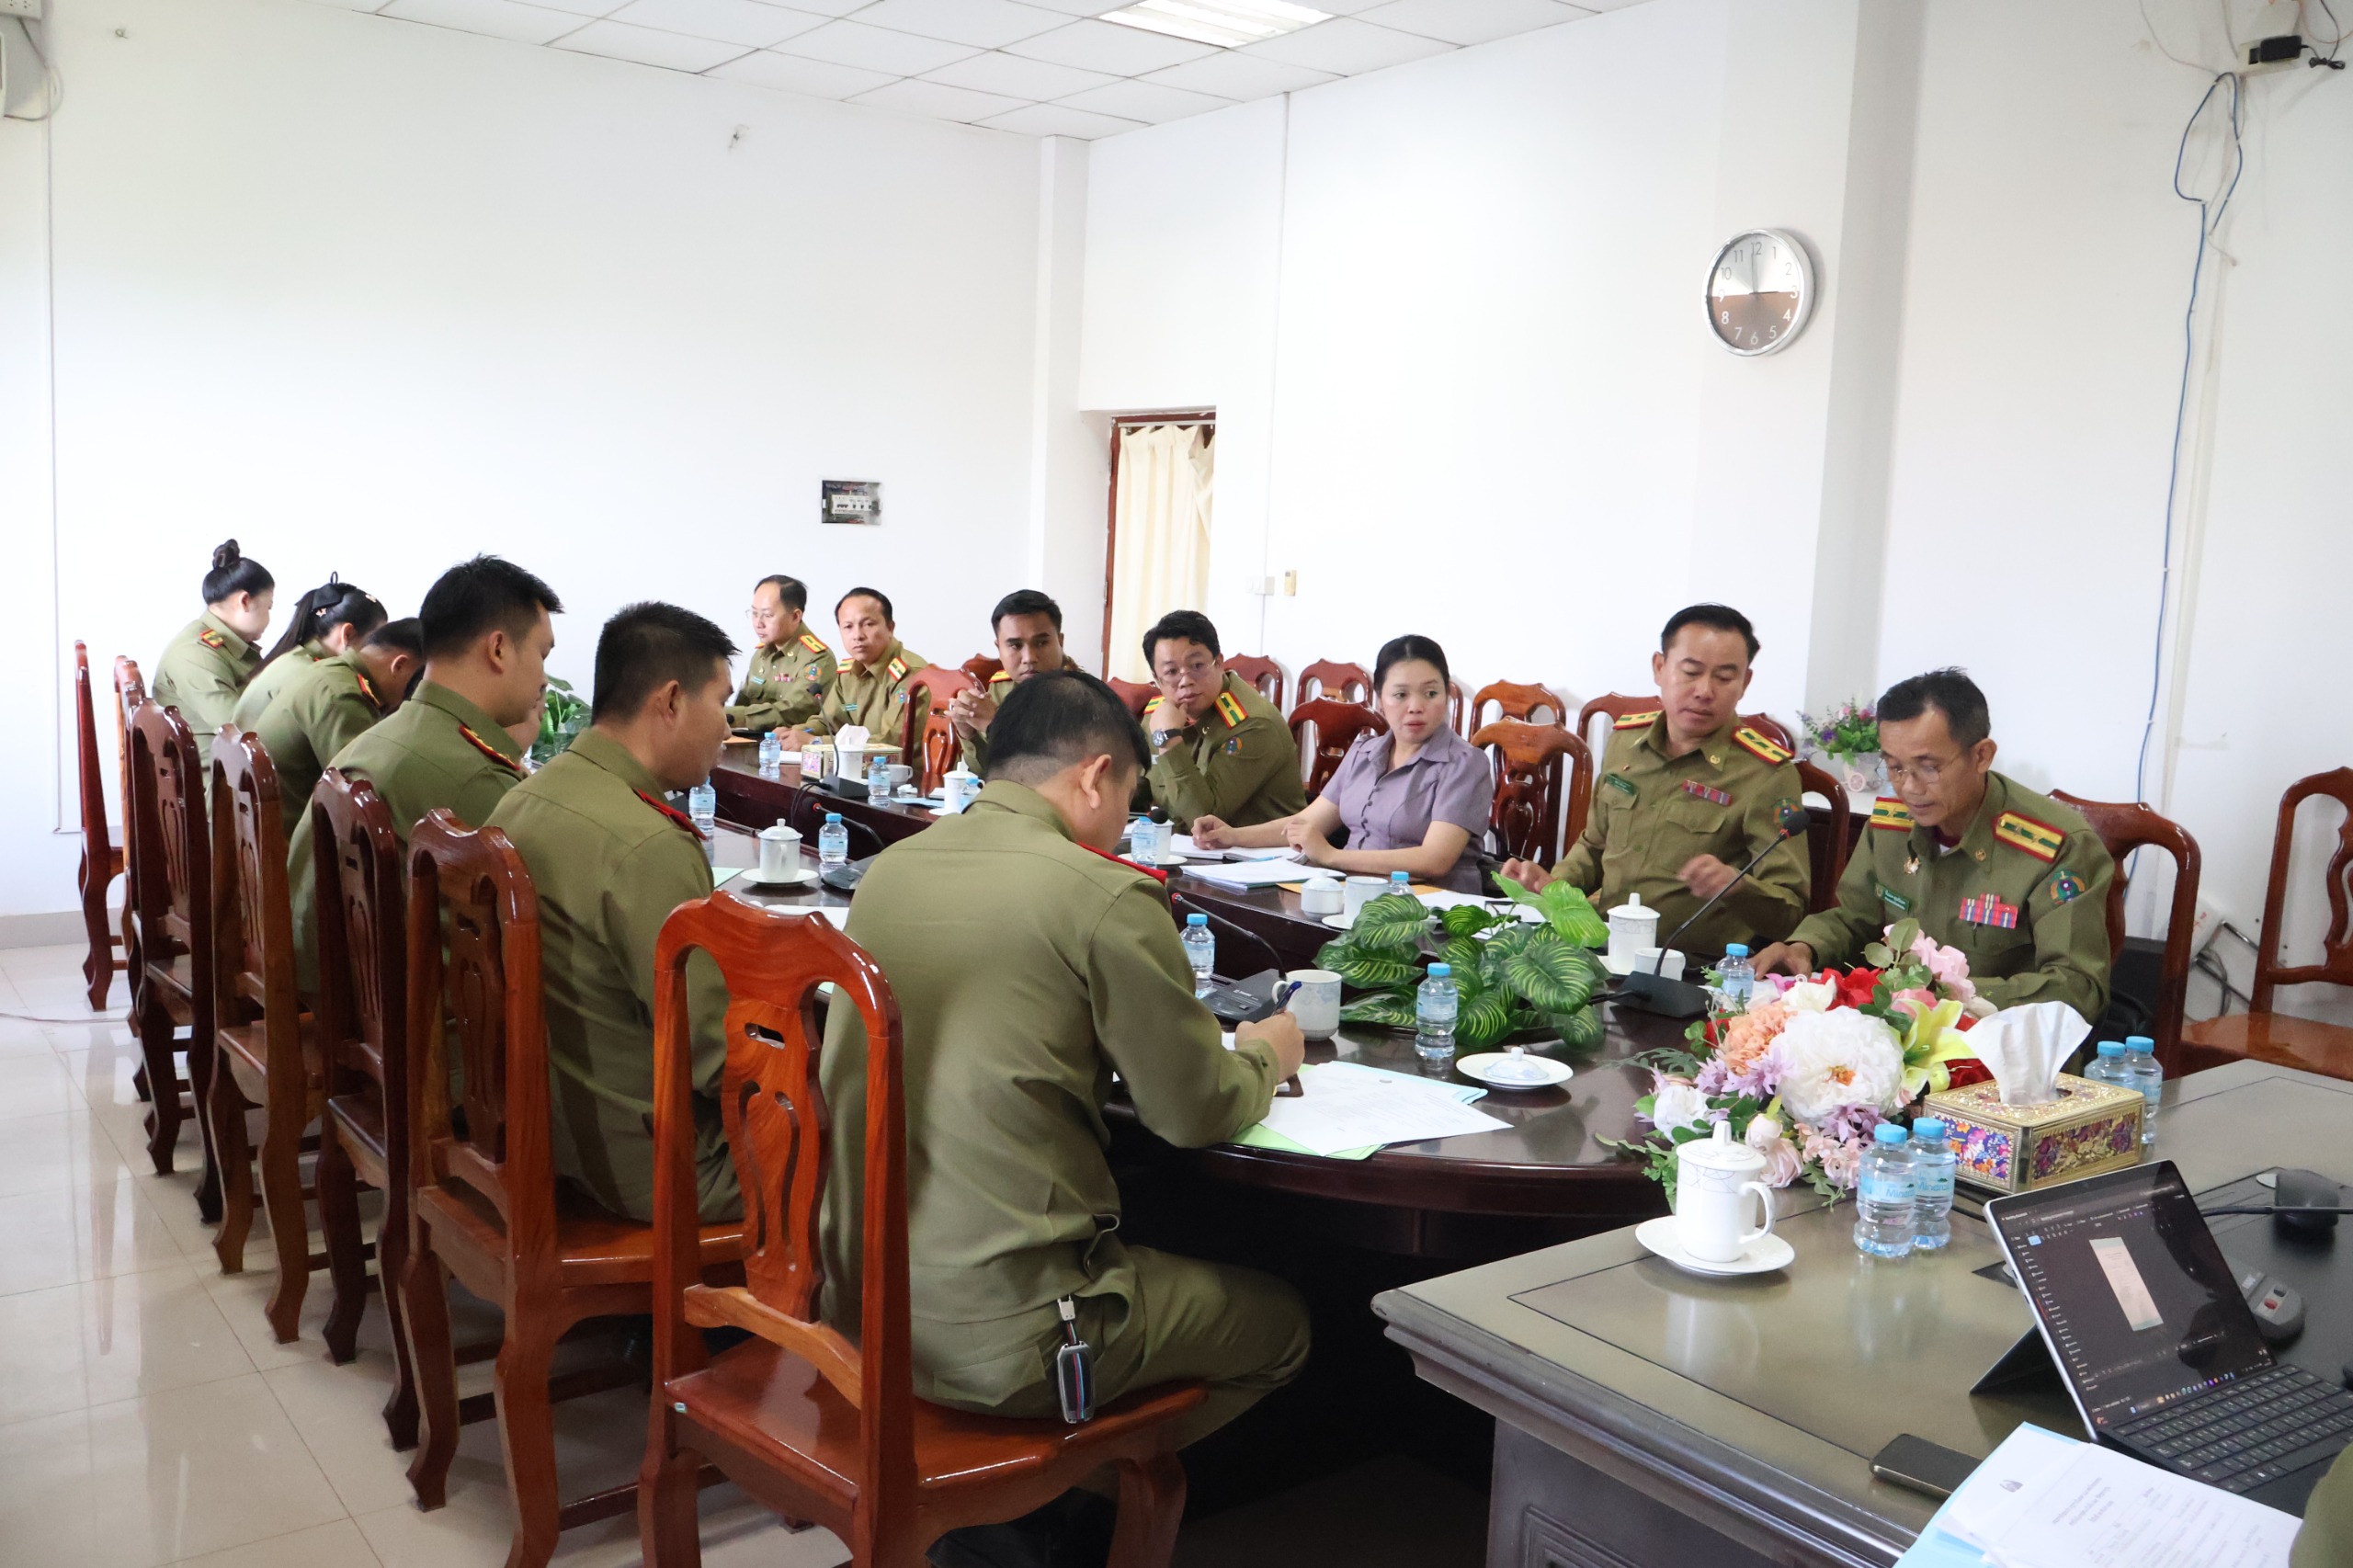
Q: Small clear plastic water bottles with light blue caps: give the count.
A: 14